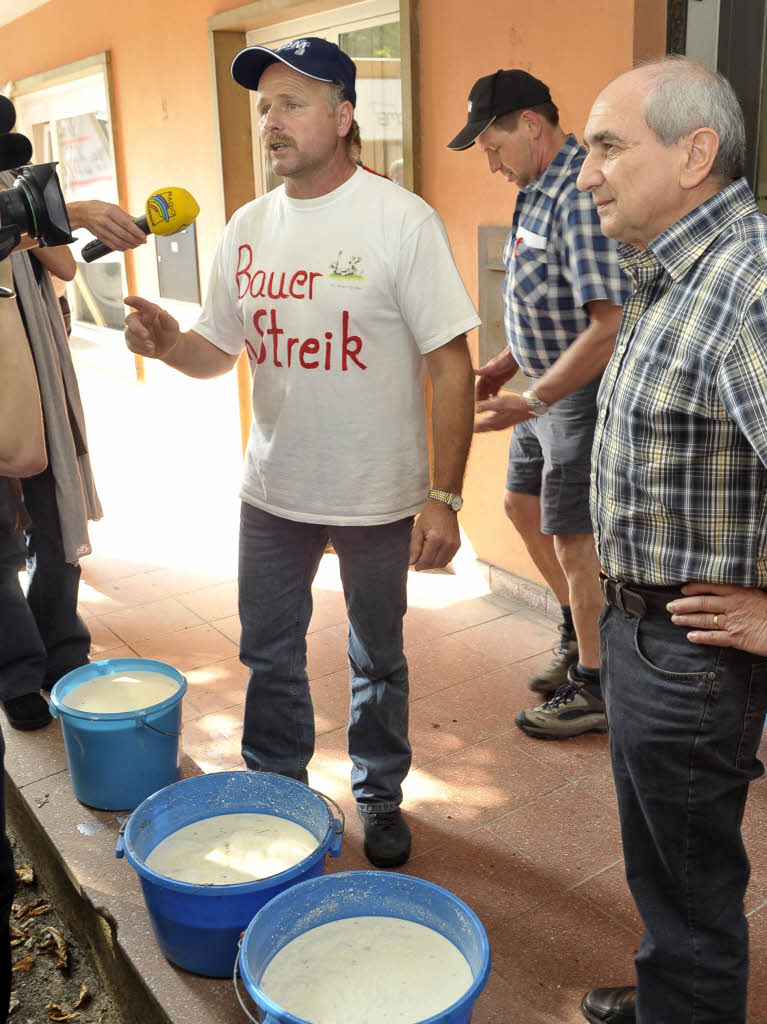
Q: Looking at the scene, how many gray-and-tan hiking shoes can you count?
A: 2